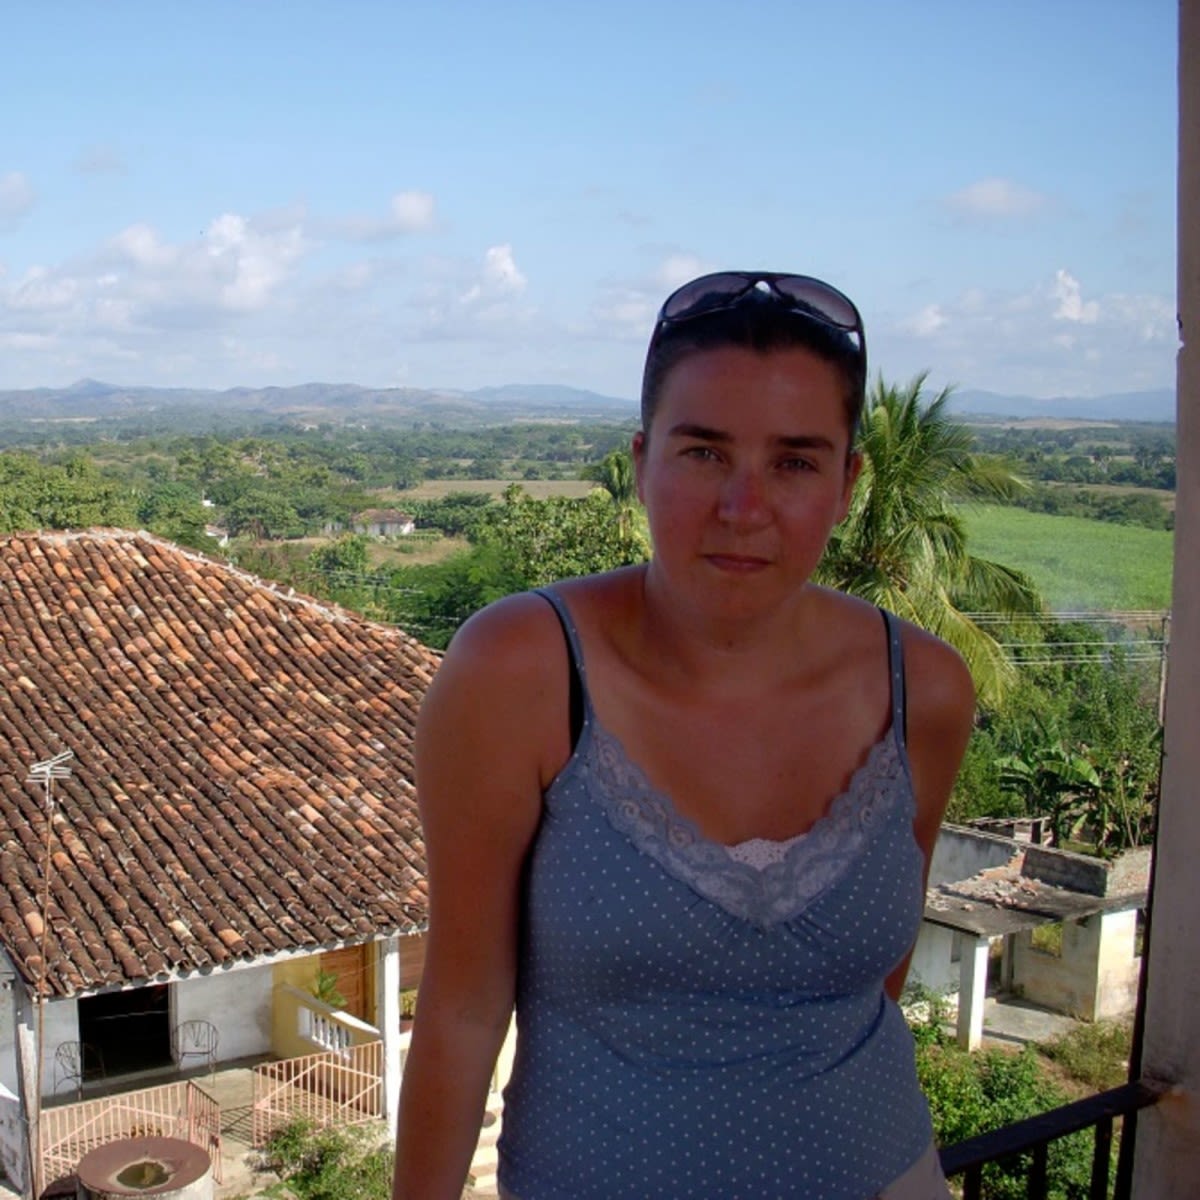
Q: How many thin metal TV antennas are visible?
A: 1